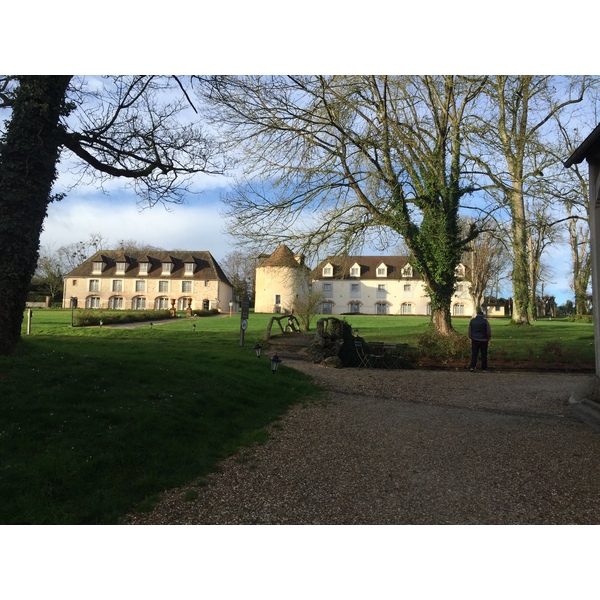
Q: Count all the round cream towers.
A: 1